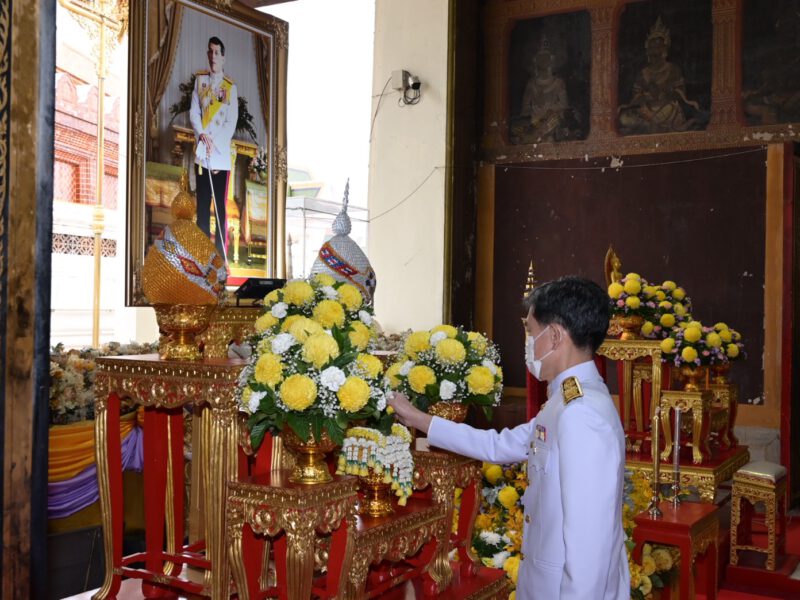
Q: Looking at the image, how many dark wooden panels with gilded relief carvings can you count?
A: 3